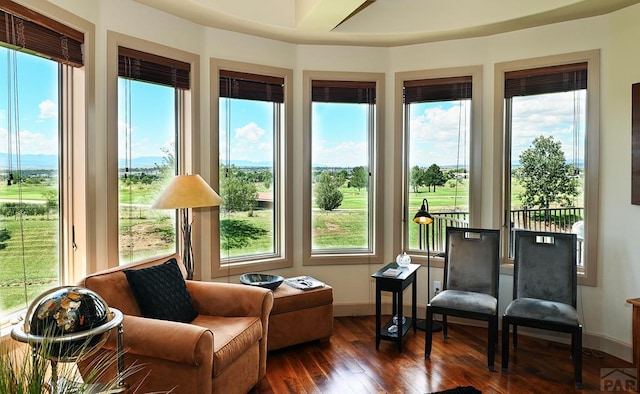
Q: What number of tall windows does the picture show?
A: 6